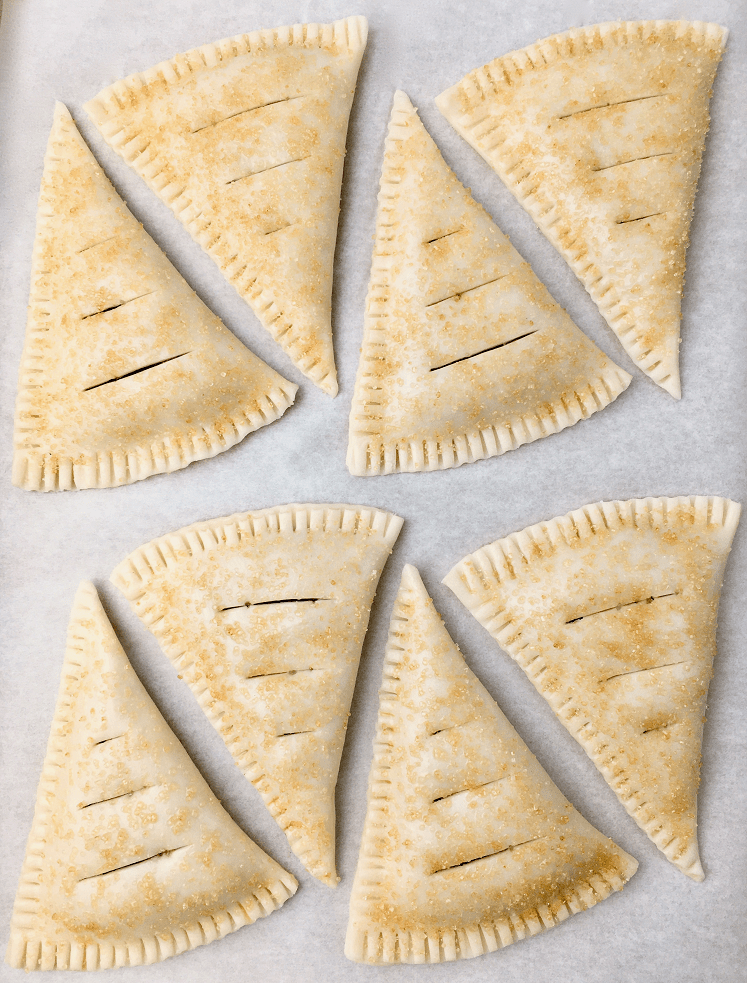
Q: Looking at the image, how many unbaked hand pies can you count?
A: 8